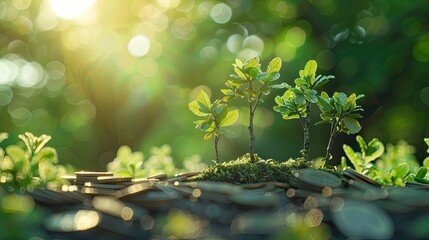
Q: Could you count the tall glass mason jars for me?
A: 0